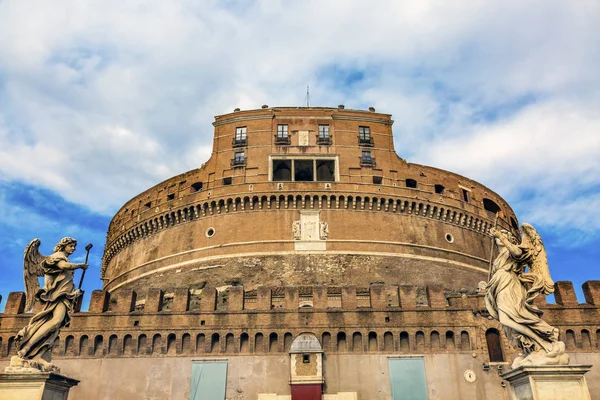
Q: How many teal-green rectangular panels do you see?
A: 2